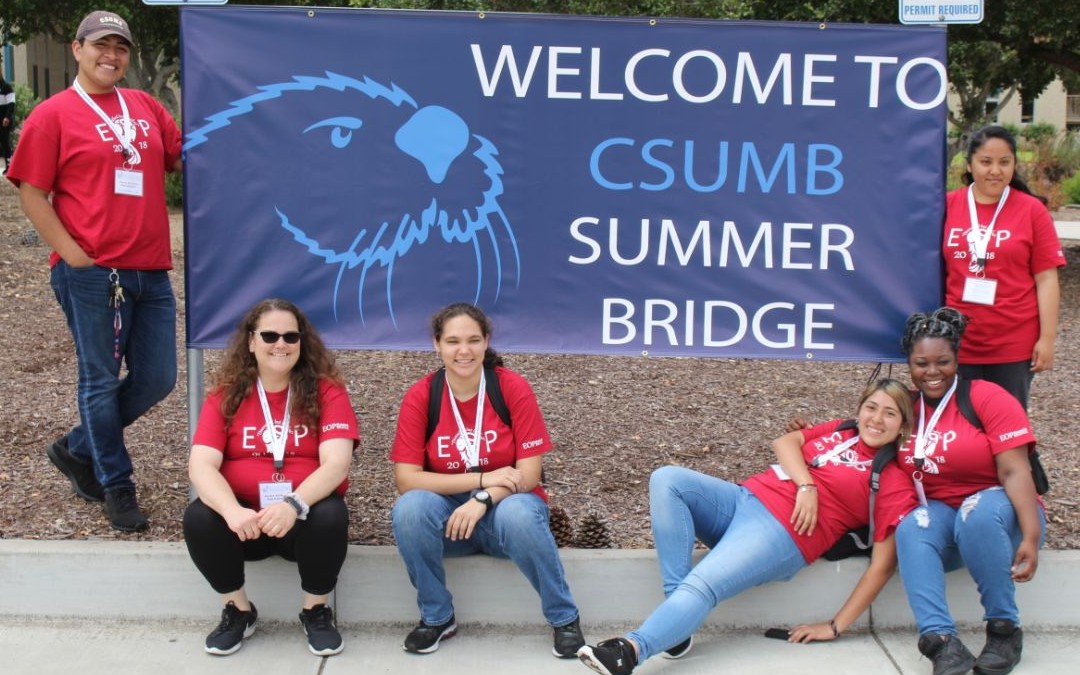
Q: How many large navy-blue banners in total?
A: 1